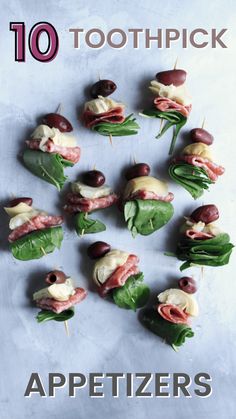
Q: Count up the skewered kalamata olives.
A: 11